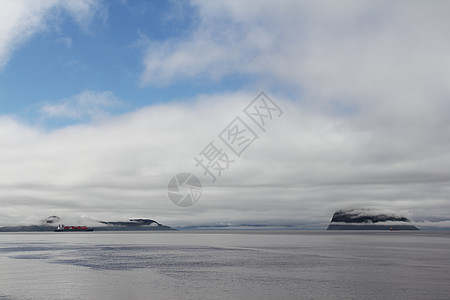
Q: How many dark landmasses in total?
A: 2